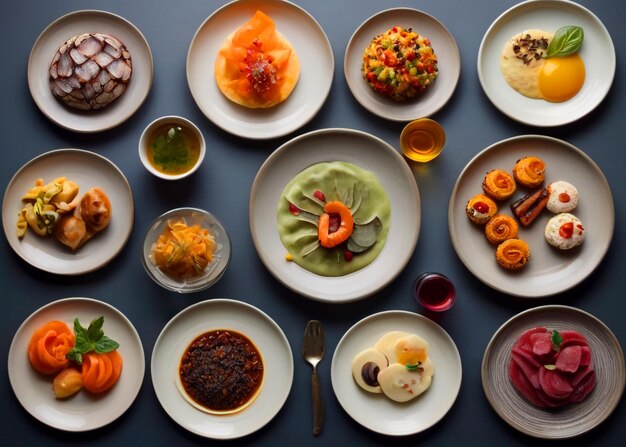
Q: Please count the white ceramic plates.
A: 10